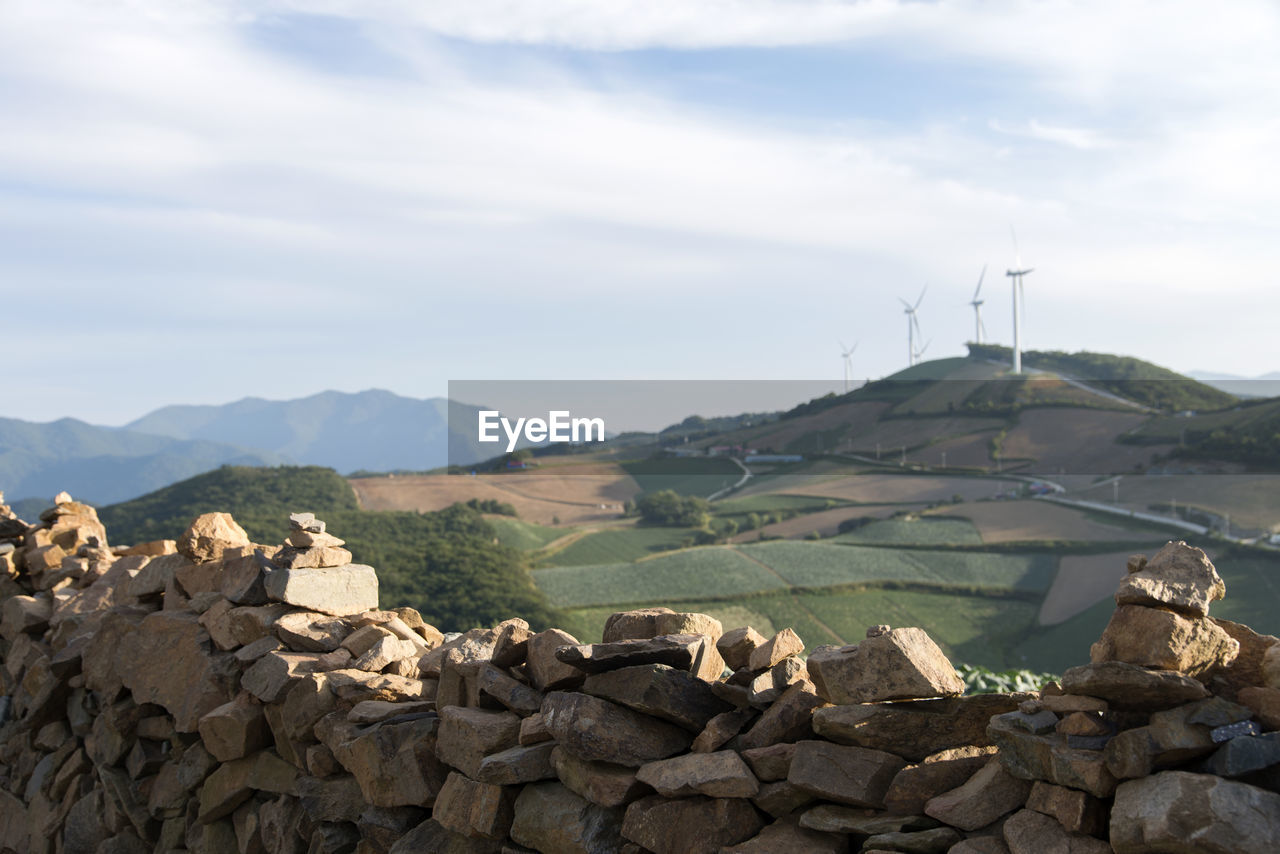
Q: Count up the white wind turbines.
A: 5